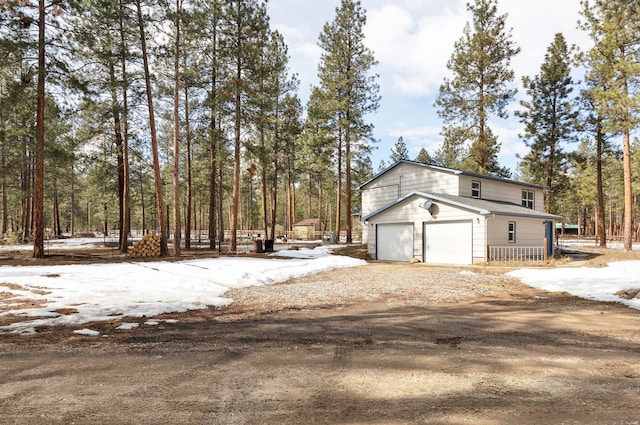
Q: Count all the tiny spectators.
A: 0